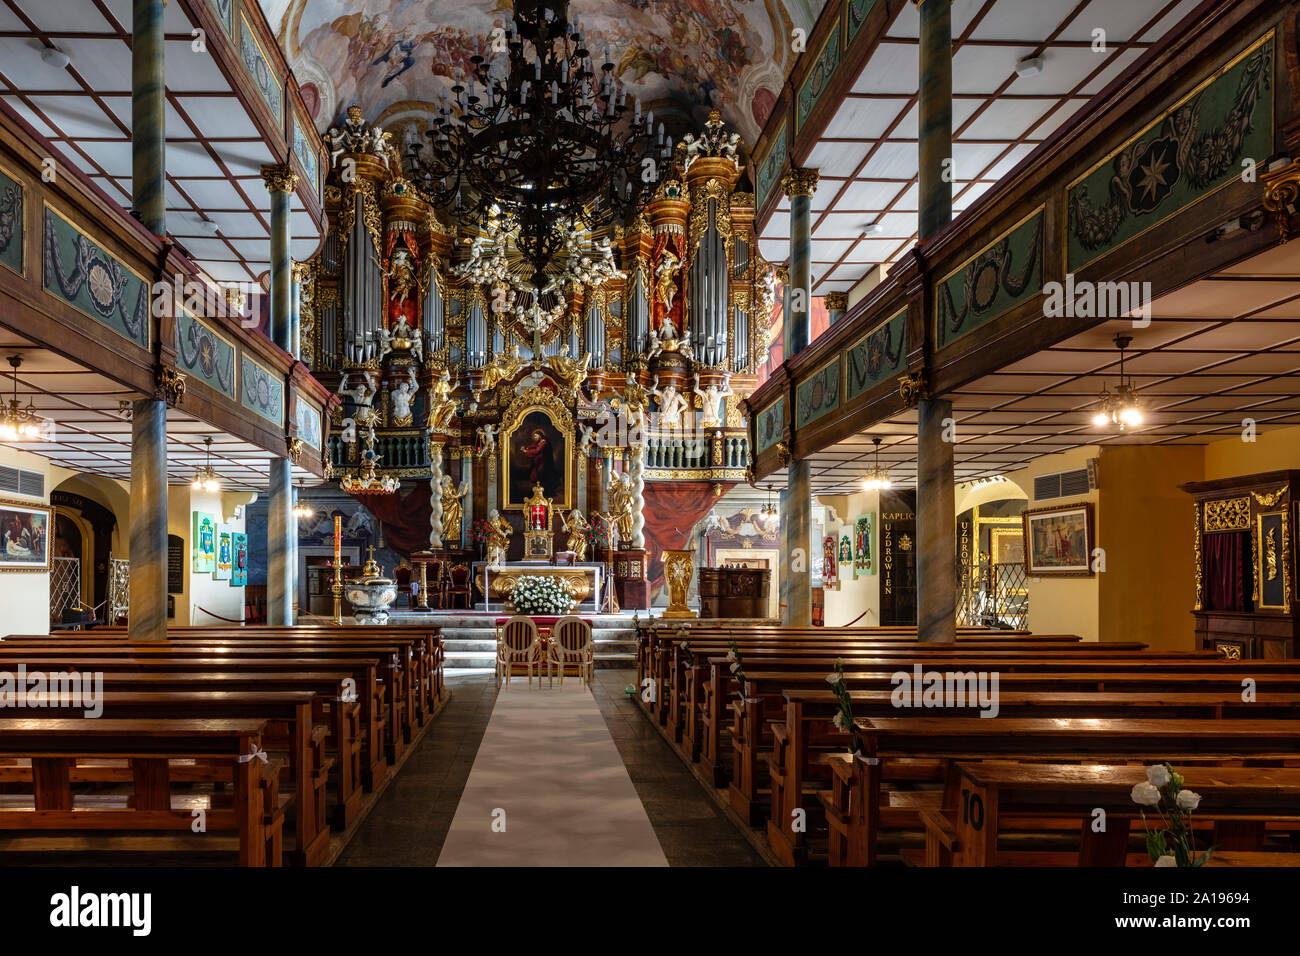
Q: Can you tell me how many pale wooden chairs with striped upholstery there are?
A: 2